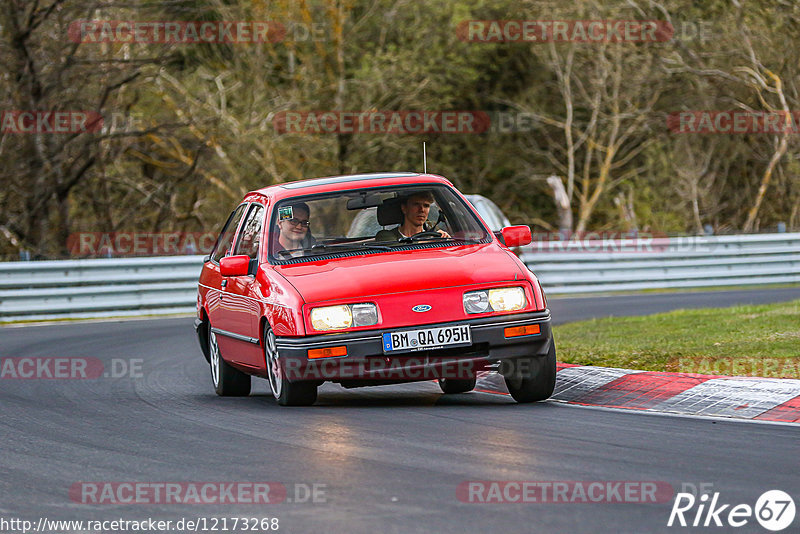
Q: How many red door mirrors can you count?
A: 2